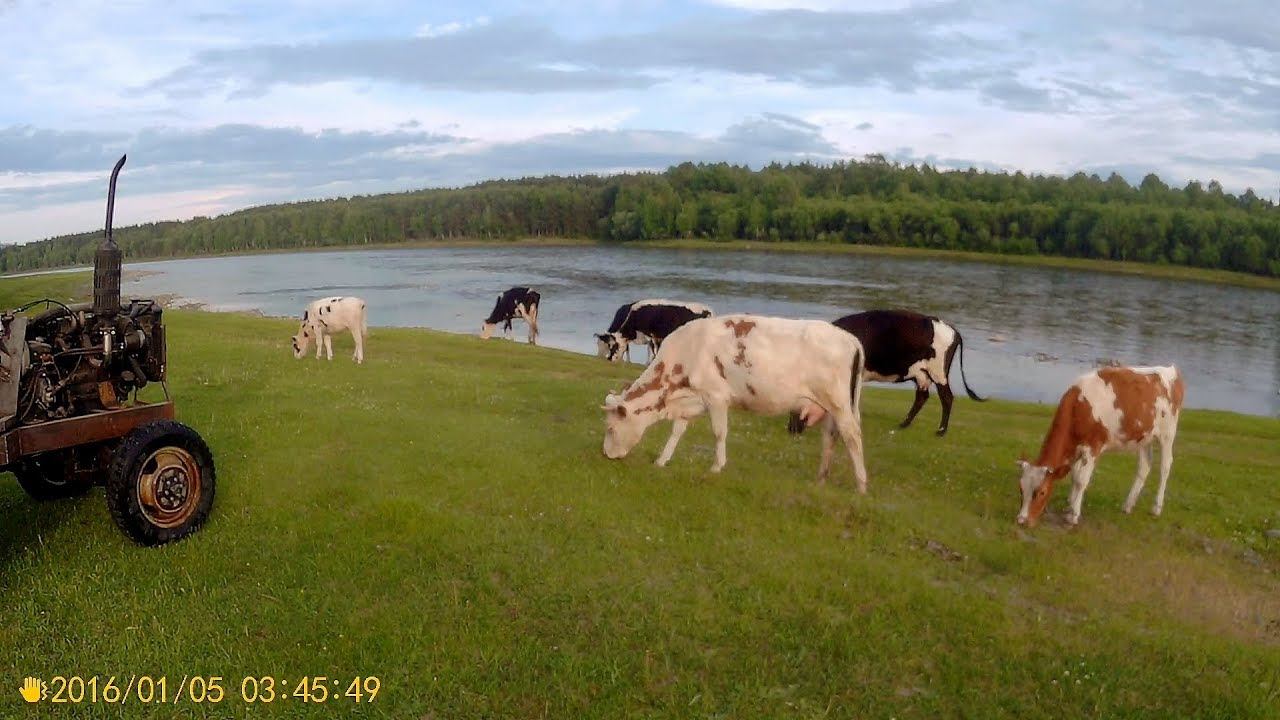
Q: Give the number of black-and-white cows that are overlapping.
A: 2